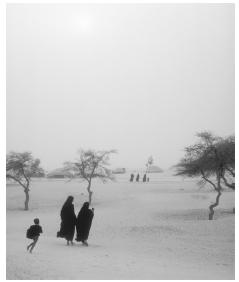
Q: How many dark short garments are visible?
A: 1